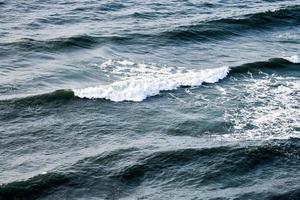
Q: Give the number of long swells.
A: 3